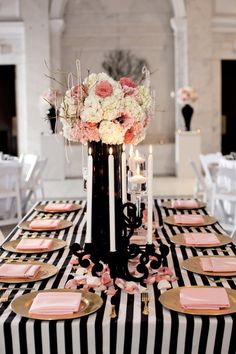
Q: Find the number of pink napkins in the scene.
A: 10